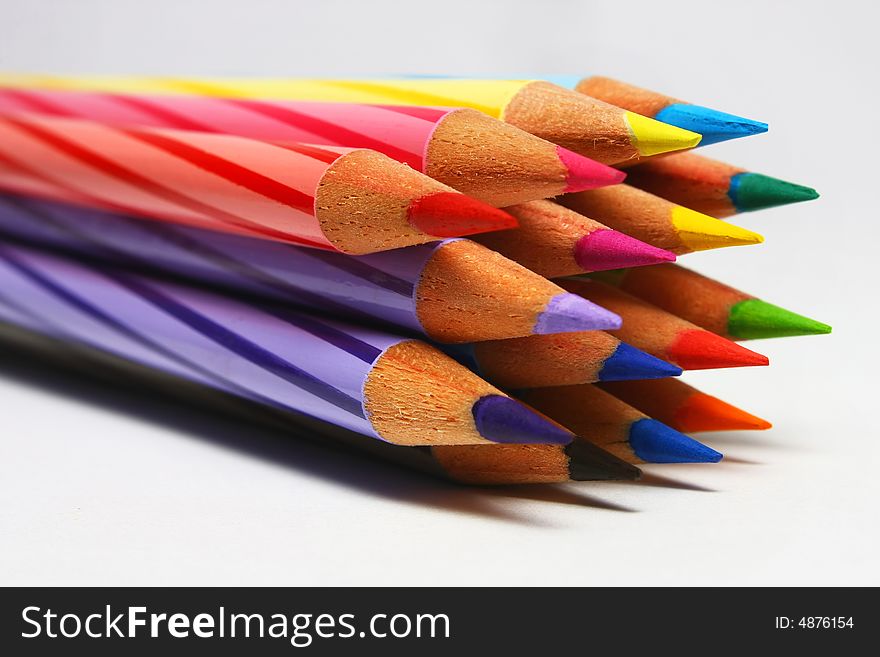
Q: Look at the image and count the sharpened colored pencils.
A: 15